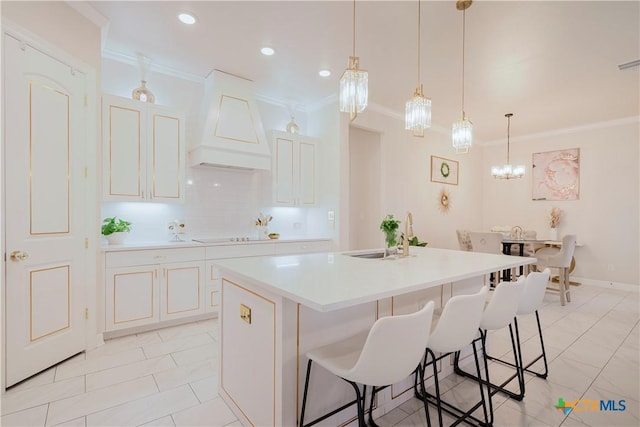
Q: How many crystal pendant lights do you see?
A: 3